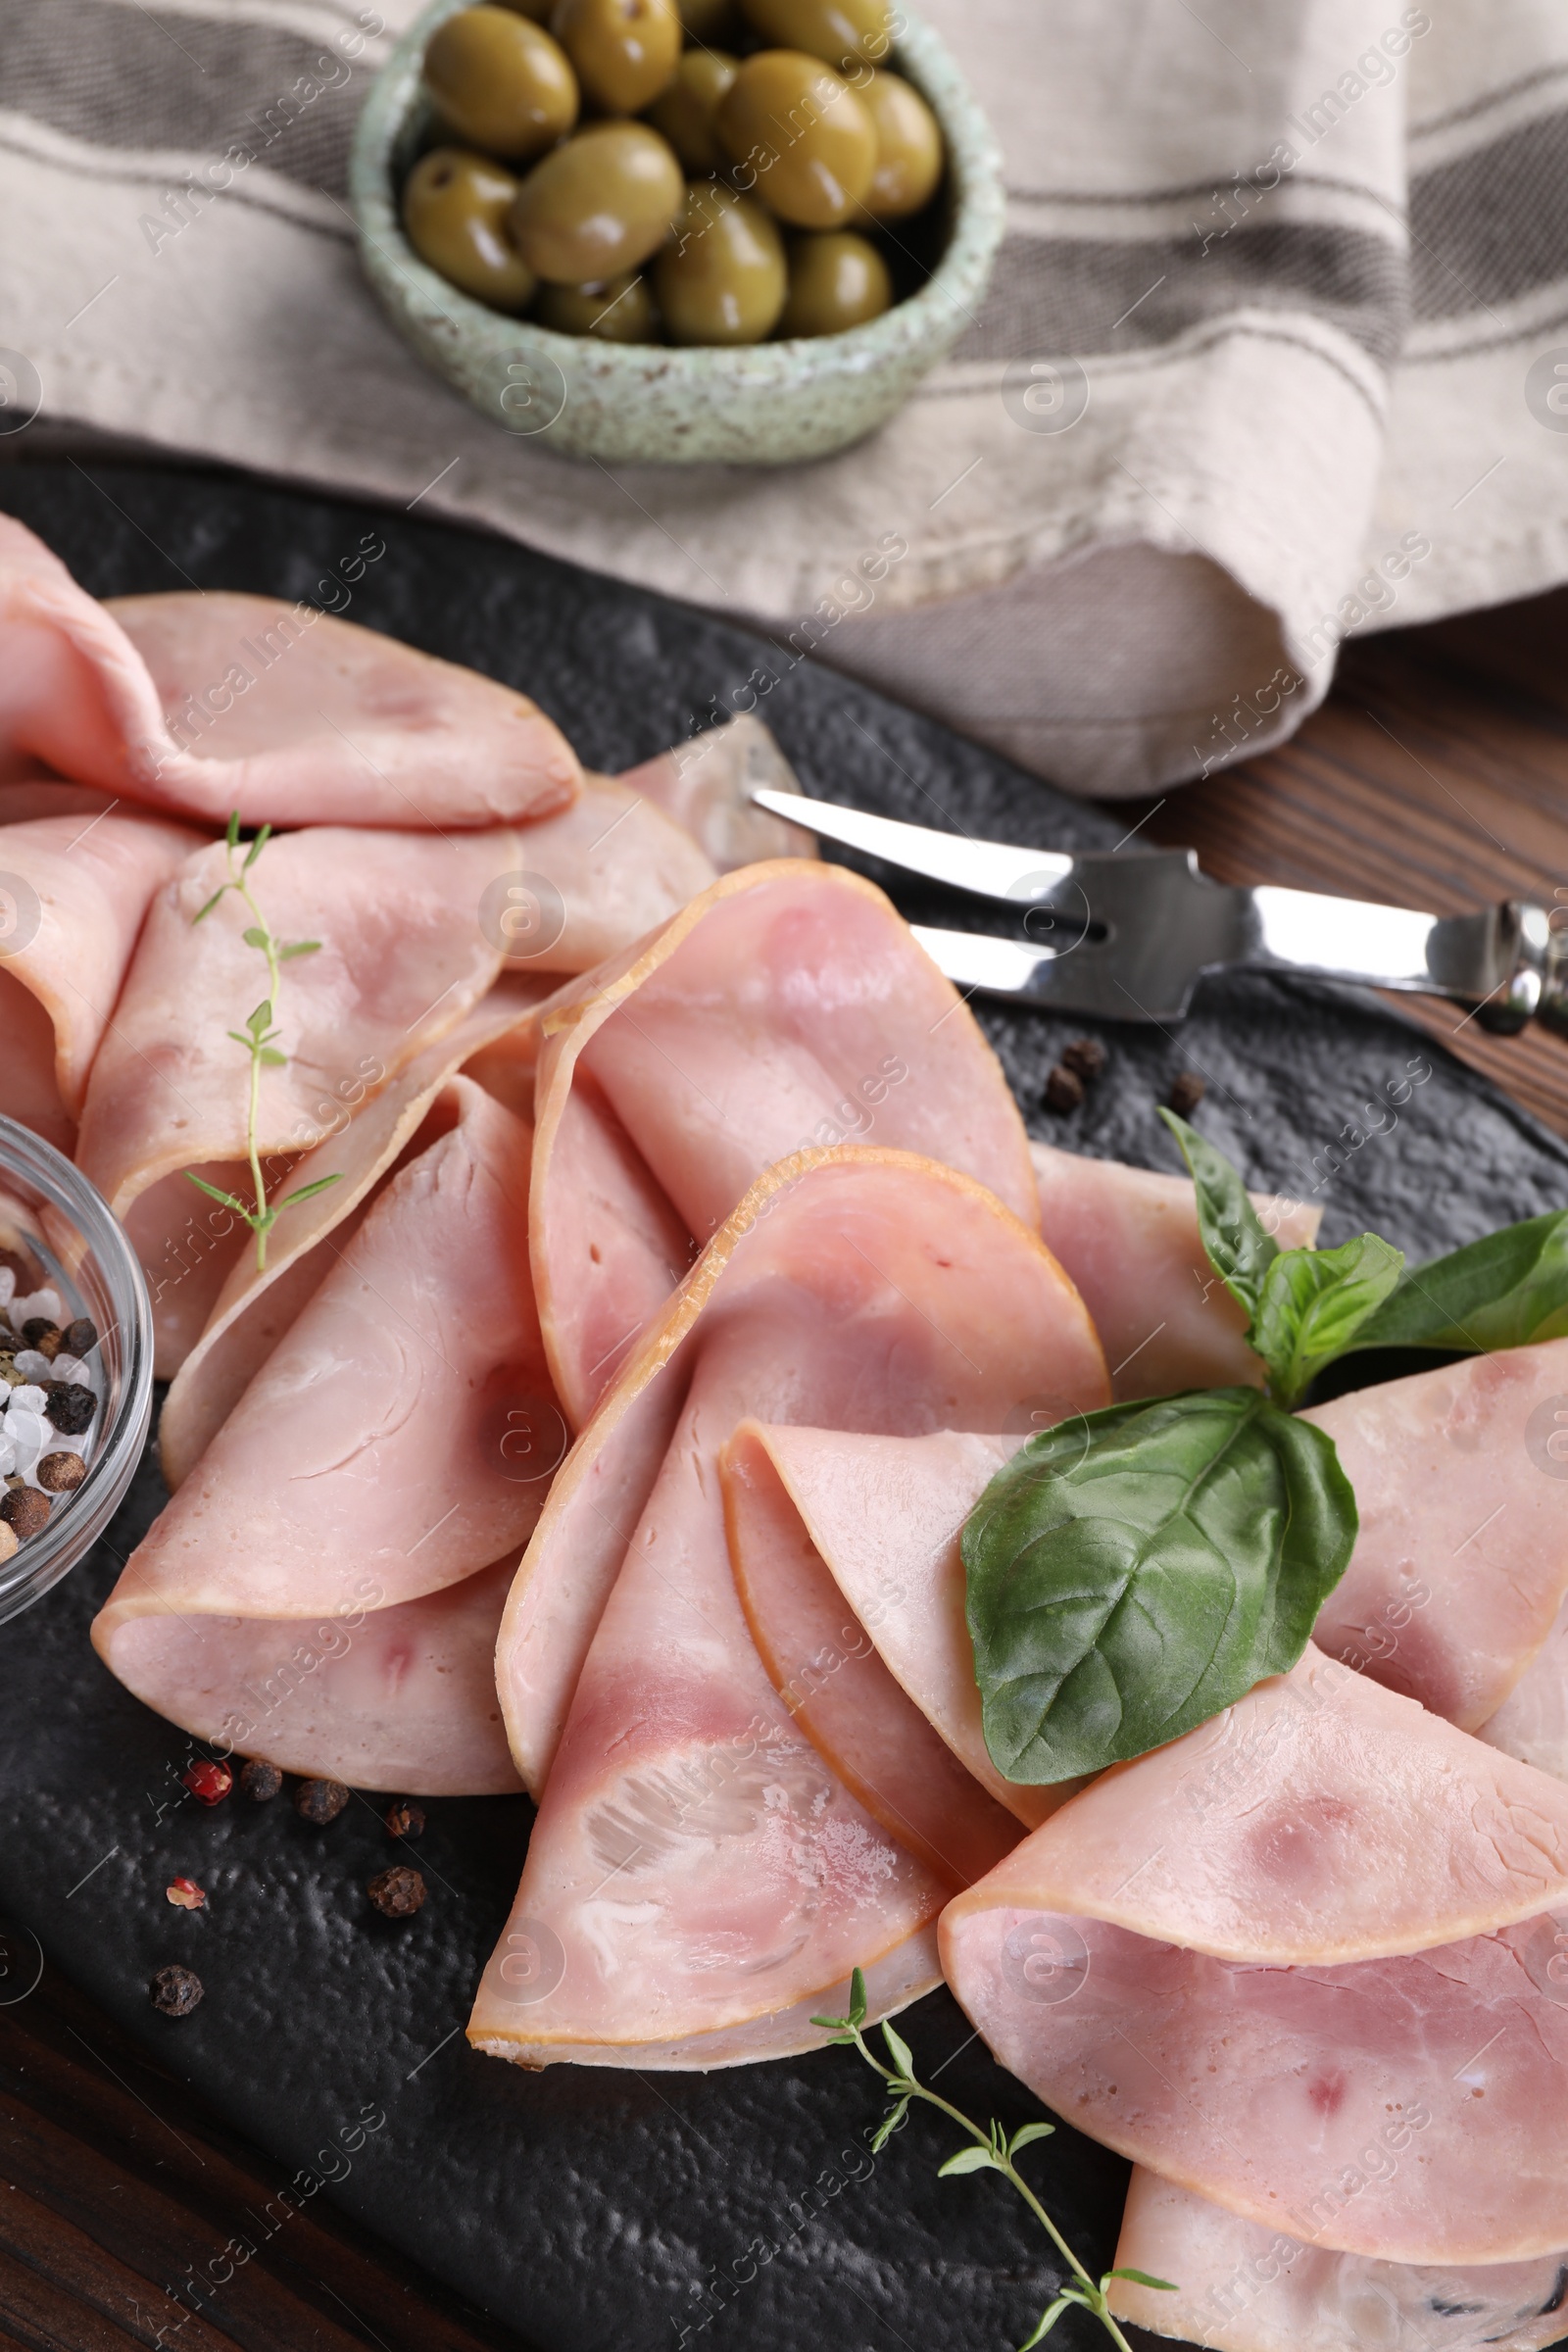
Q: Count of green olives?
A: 13